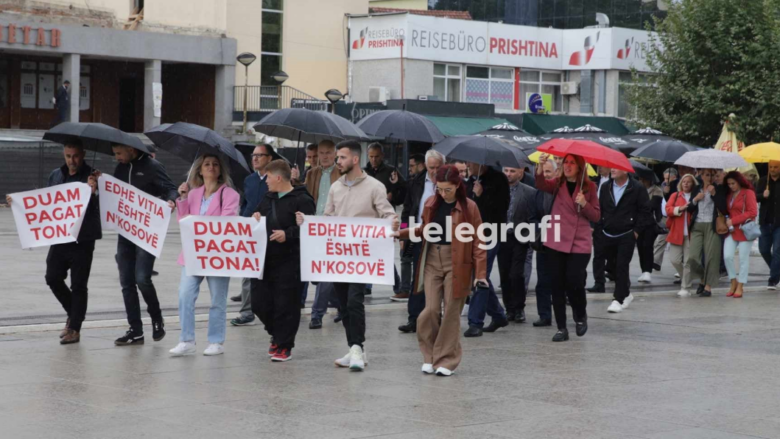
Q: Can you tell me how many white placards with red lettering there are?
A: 4